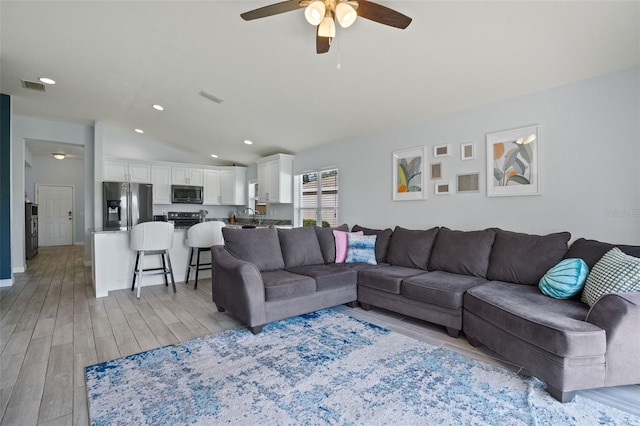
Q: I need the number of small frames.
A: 5